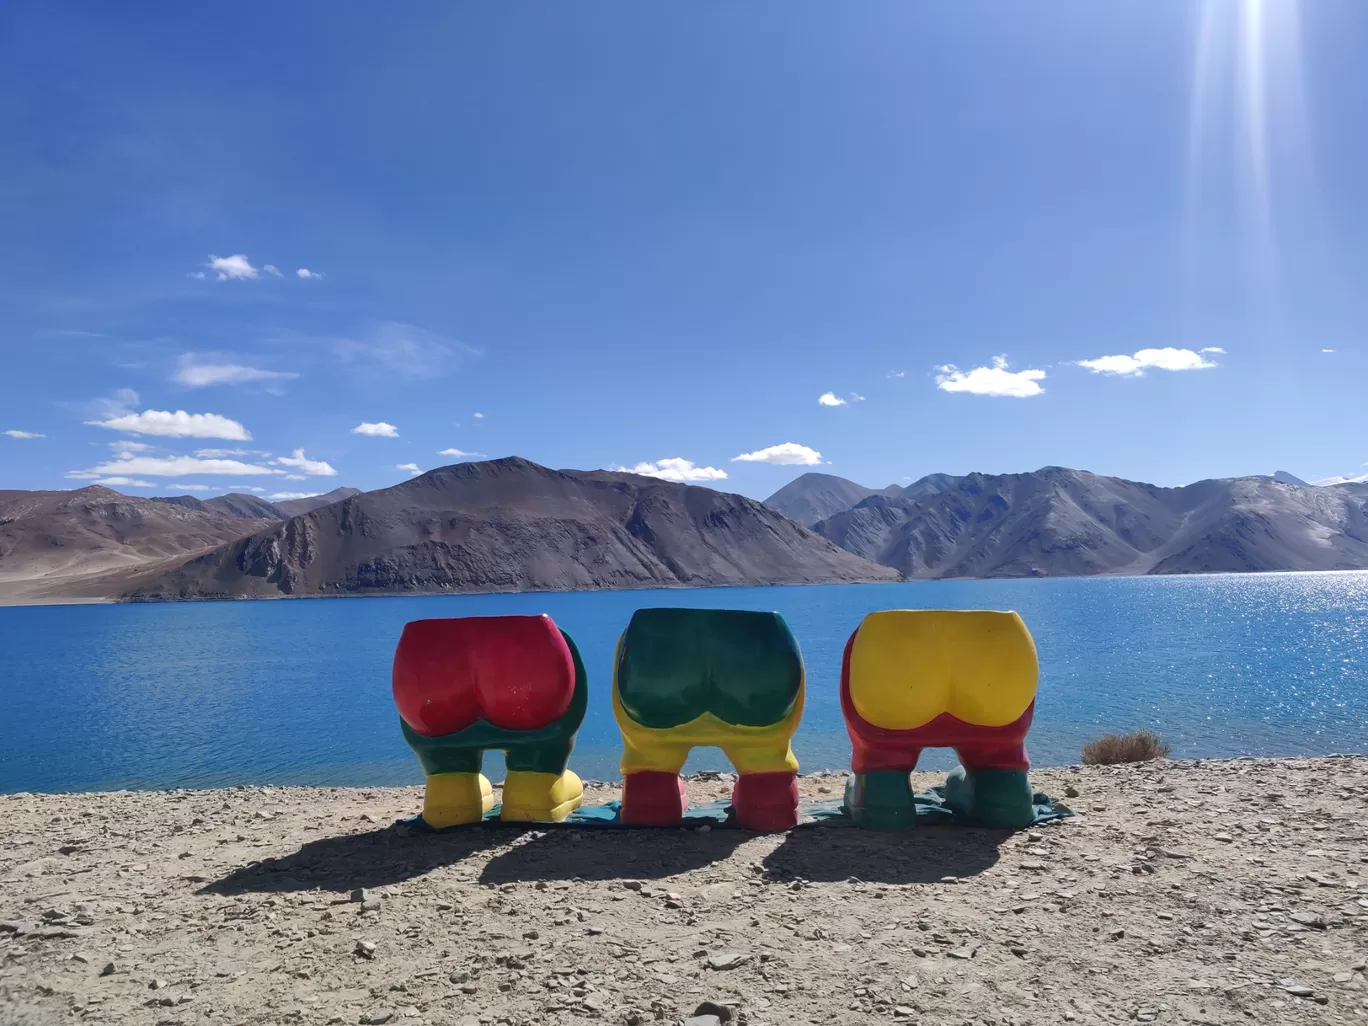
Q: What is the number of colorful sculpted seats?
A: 3